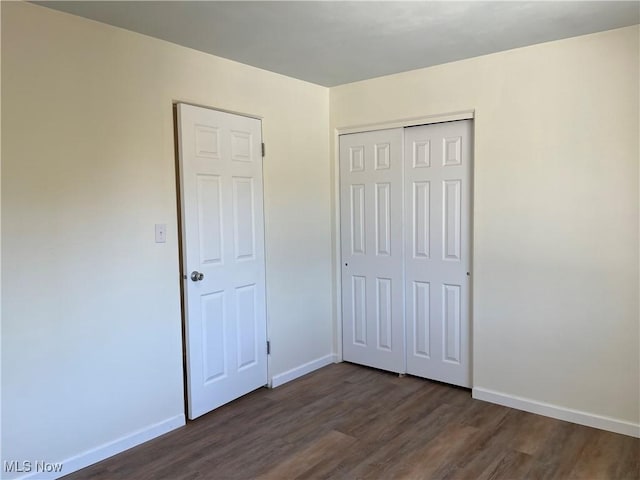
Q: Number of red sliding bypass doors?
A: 0